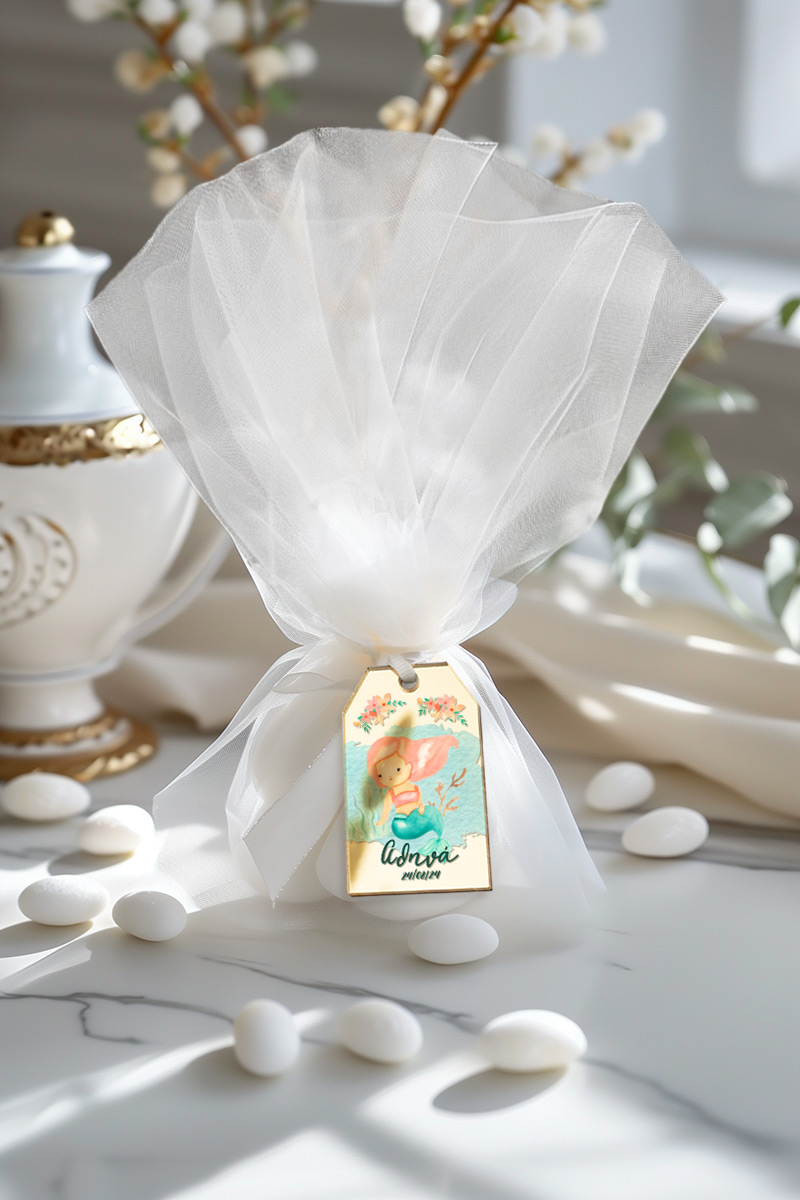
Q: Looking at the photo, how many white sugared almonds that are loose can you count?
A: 10